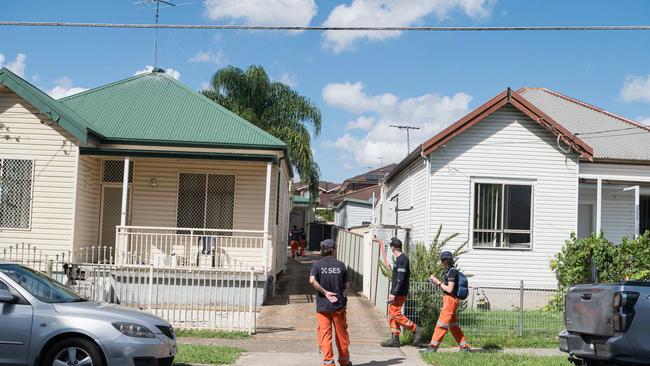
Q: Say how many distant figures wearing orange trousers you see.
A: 2